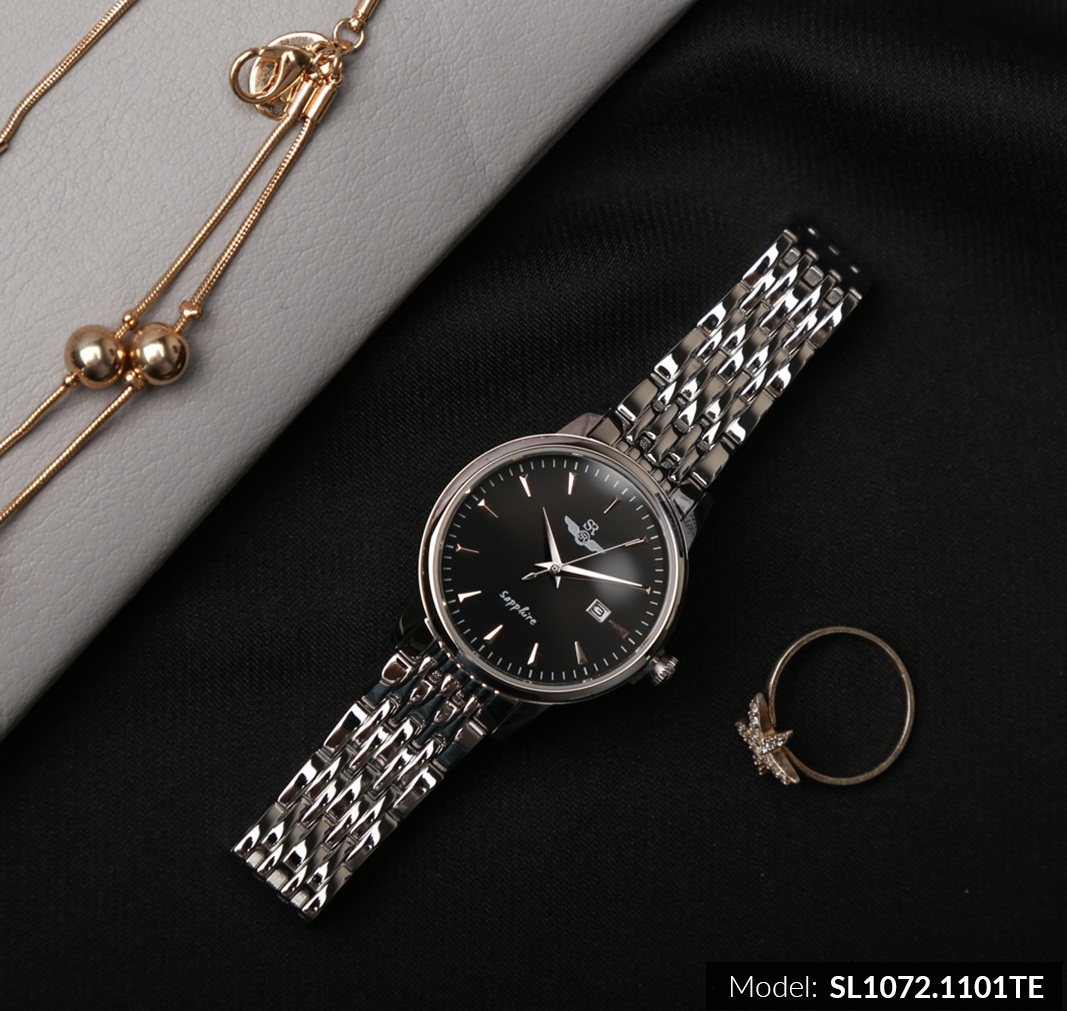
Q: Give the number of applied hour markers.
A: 12